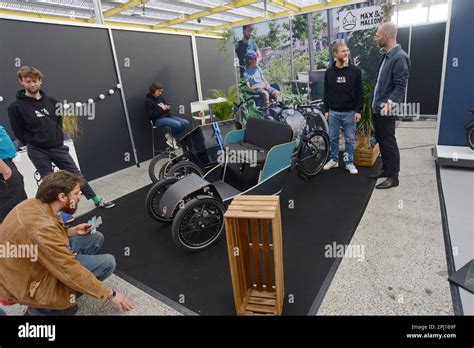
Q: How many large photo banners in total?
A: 1